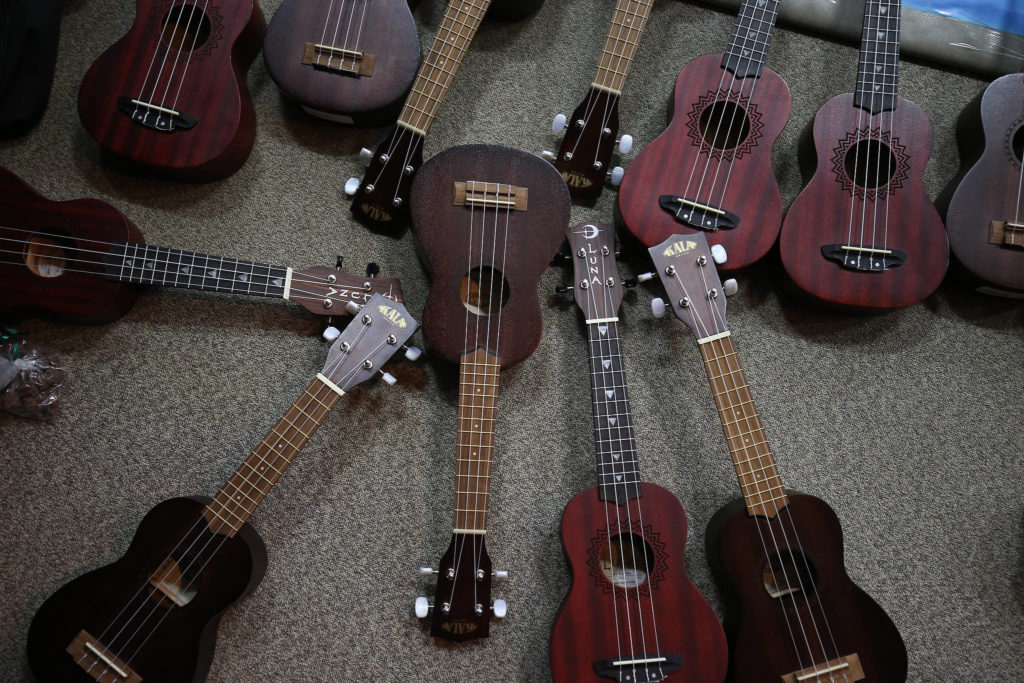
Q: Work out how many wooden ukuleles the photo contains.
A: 12